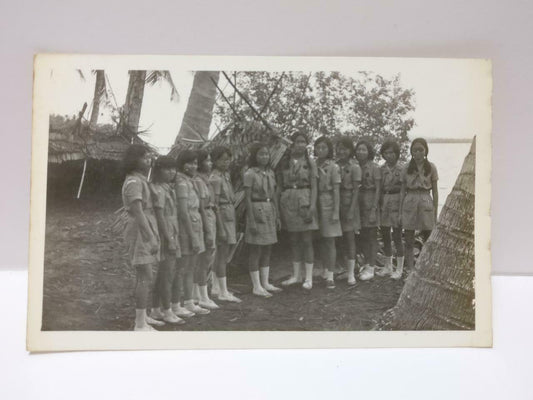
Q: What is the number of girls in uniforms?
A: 12